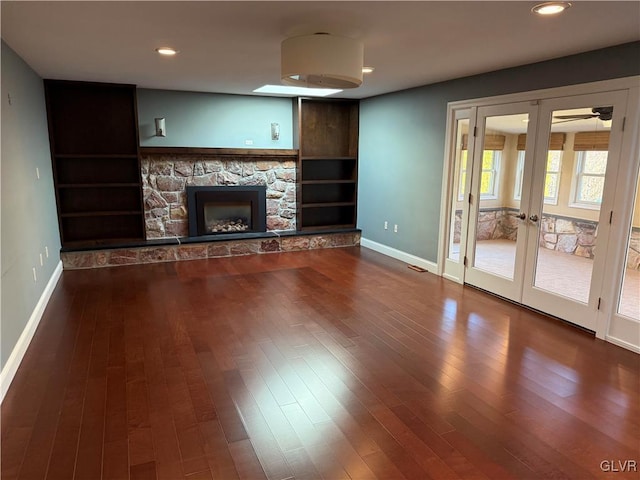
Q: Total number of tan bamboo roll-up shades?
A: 3